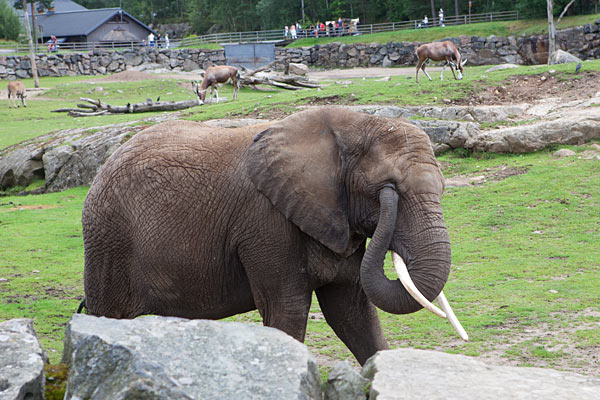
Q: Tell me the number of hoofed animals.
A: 3